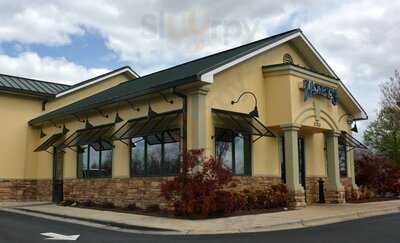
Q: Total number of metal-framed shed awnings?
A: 5